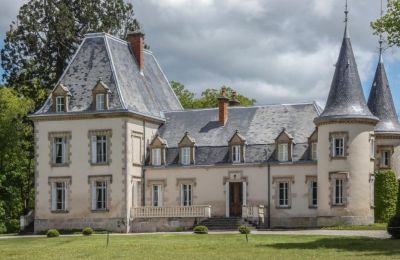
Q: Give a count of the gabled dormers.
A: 7